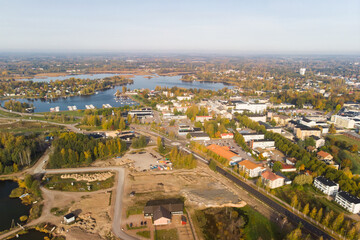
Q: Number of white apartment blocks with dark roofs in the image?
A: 2